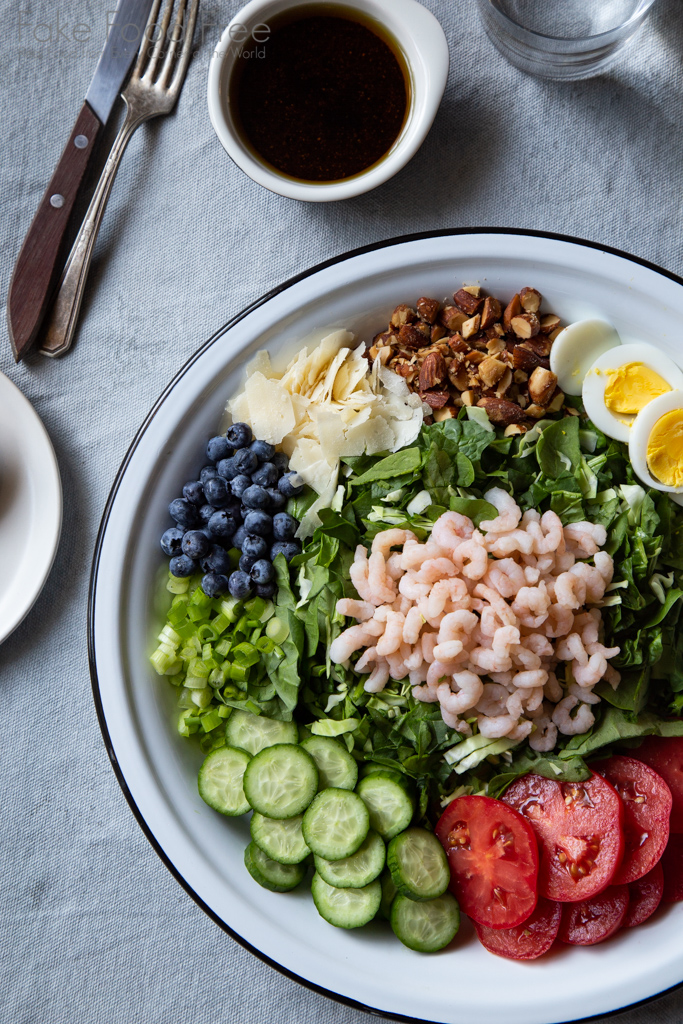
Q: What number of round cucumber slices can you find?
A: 14